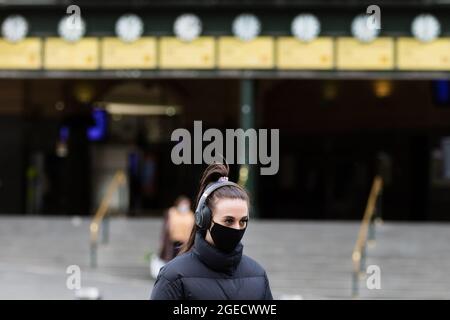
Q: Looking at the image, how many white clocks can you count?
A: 8